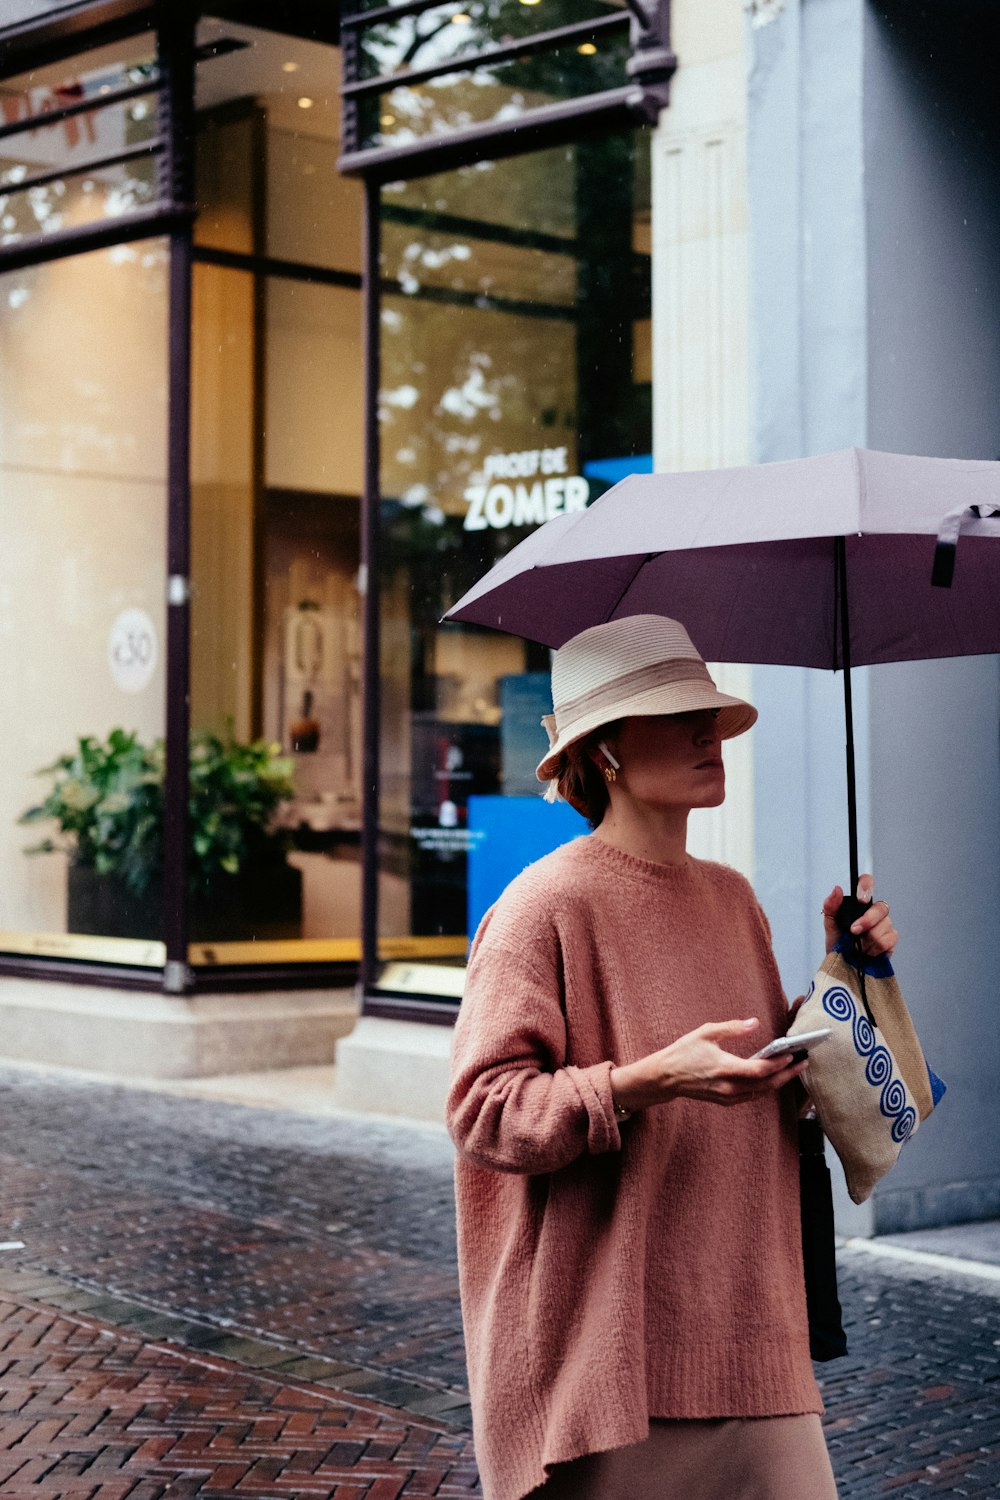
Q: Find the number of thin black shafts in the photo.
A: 1